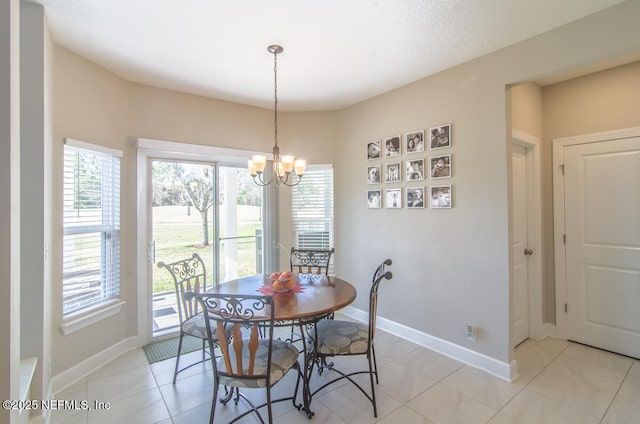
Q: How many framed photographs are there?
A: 12